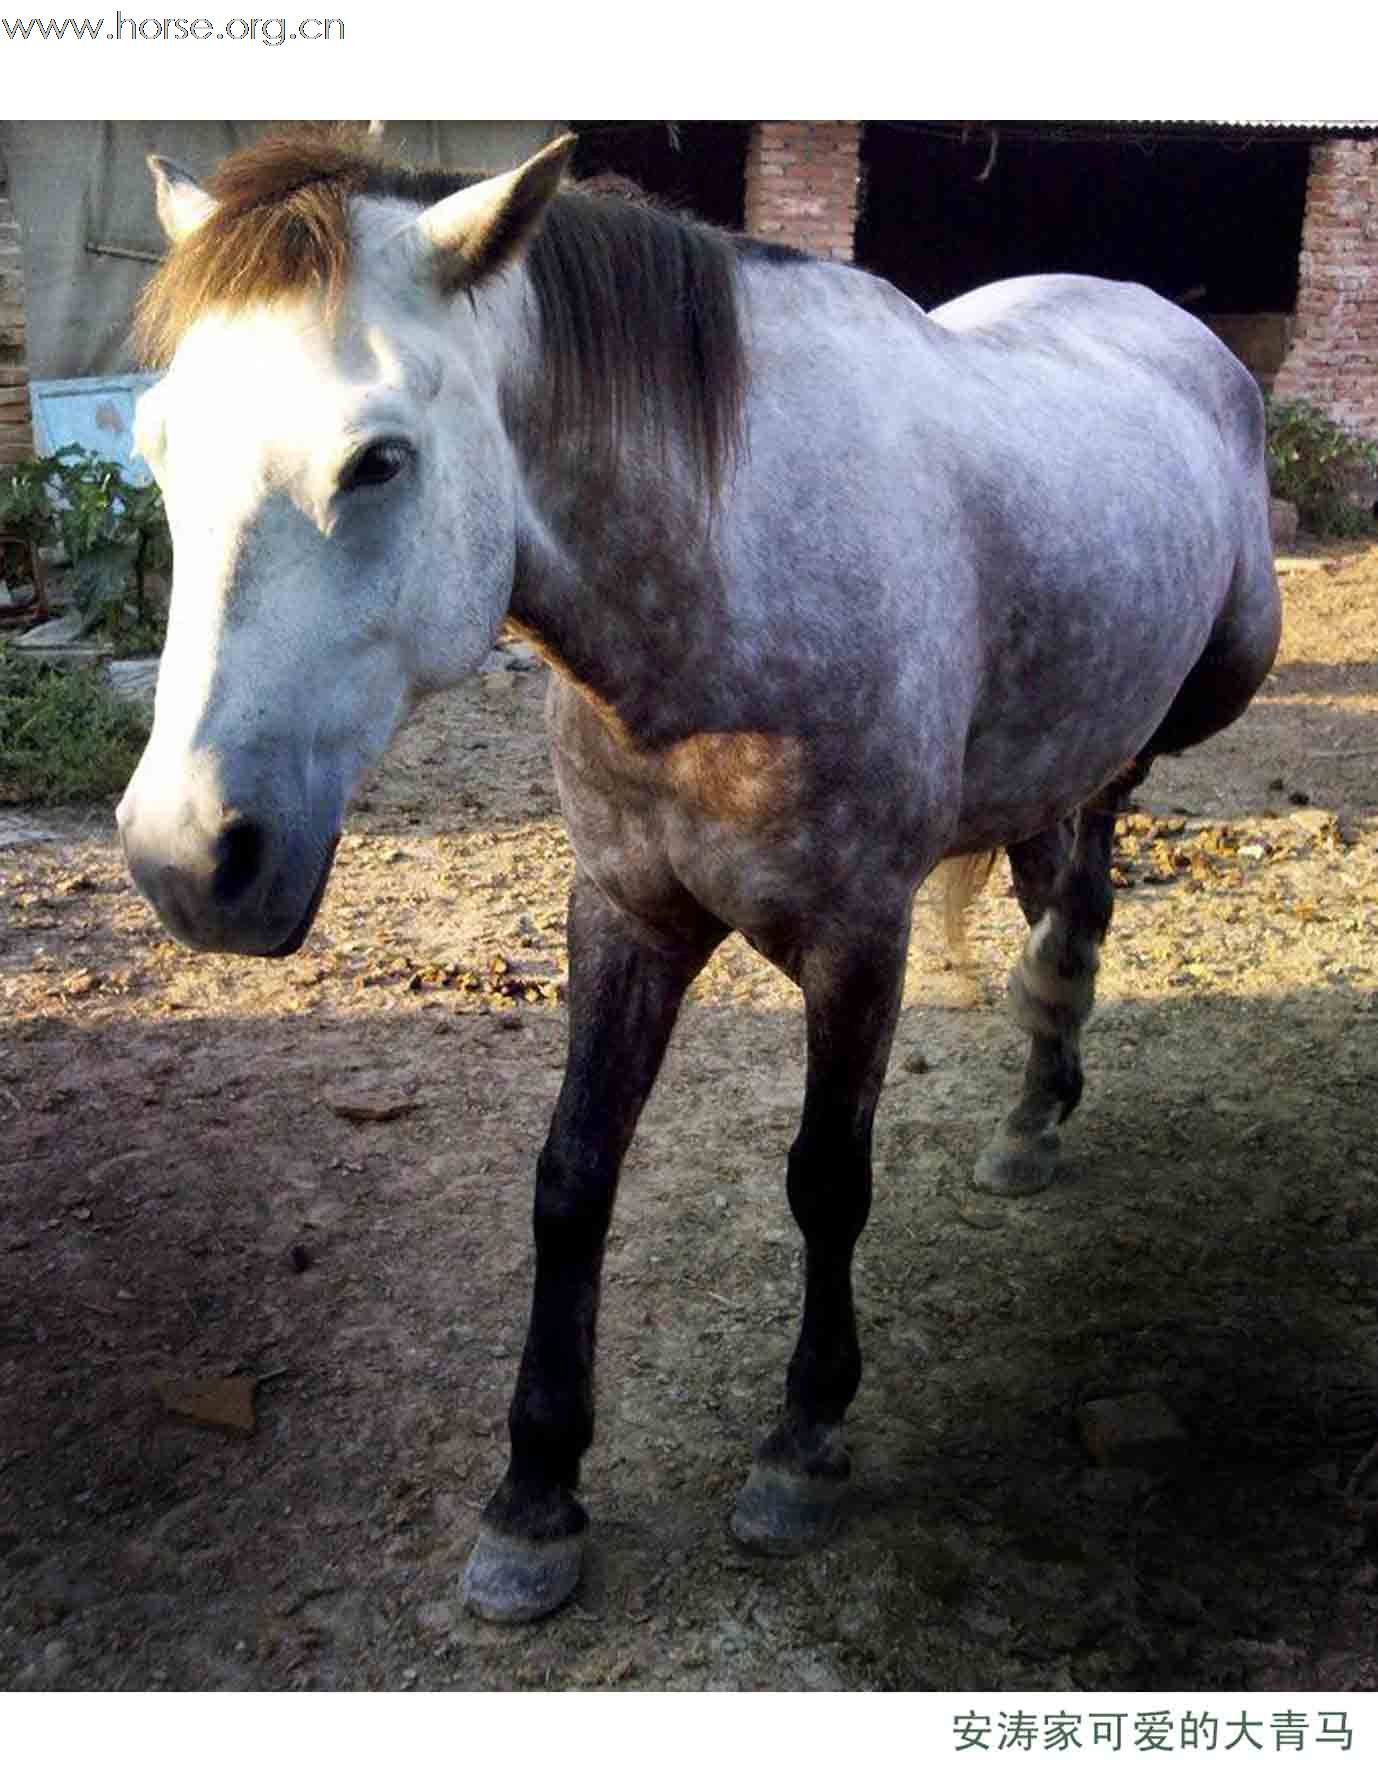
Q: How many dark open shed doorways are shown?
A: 2